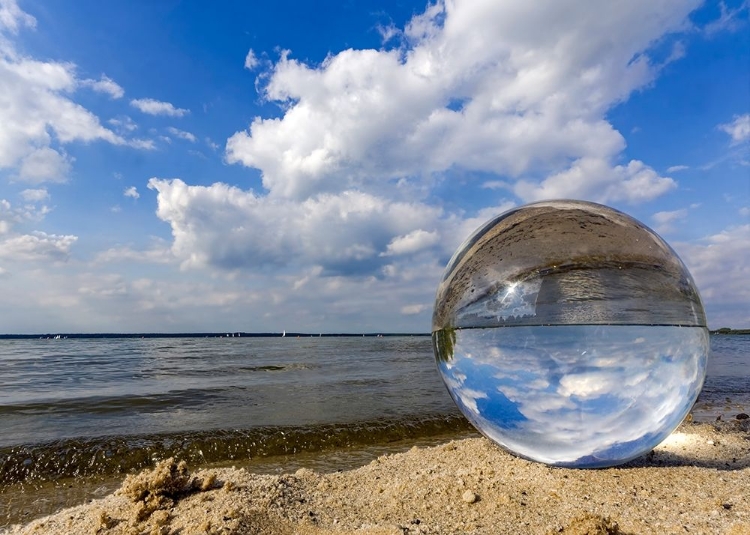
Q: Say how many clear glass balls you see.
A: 1